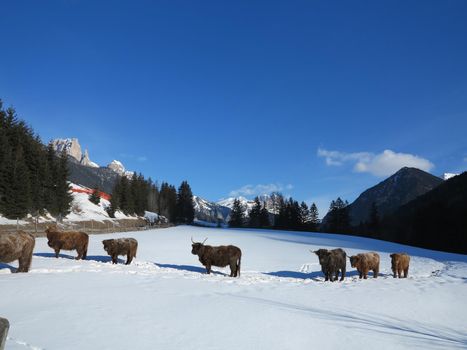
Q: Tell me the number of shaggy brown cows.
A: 7